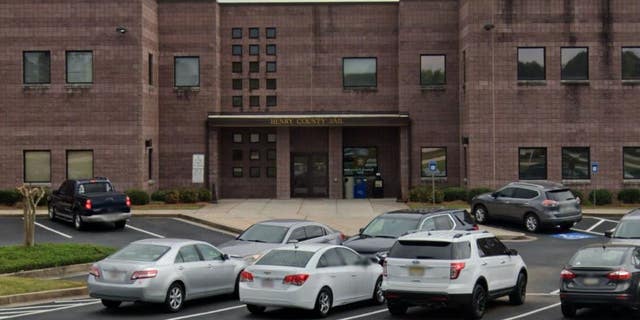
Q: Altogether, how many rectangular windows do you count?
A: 15